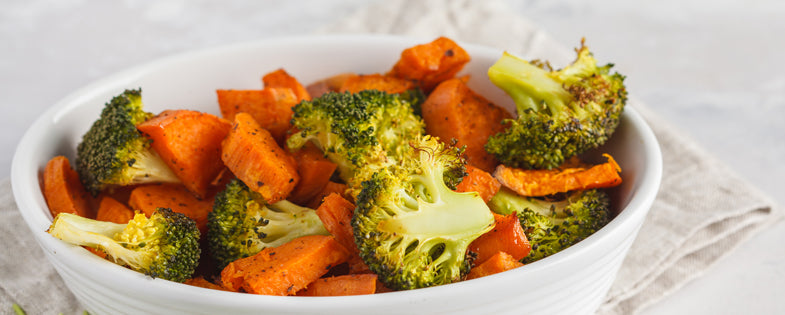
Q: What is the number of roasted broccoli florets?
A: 7